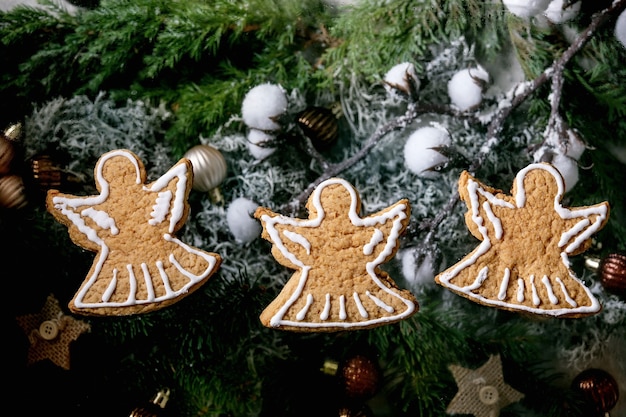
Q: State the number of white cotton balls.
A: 12